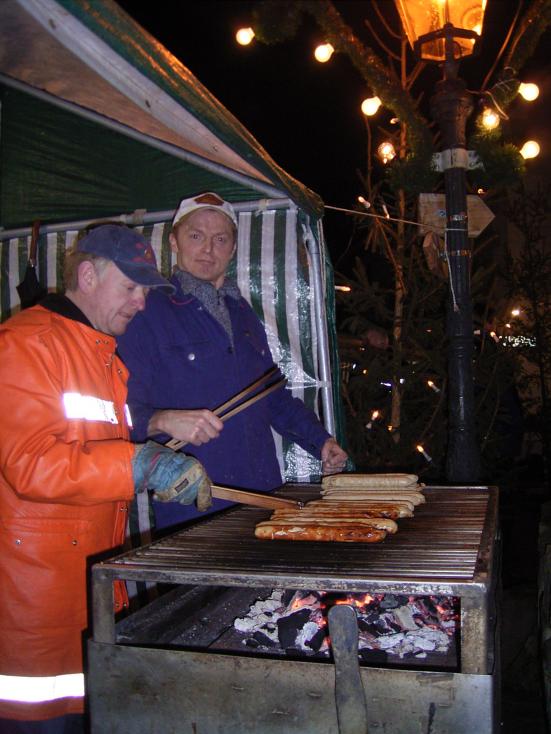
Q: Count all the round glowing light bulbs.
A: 7